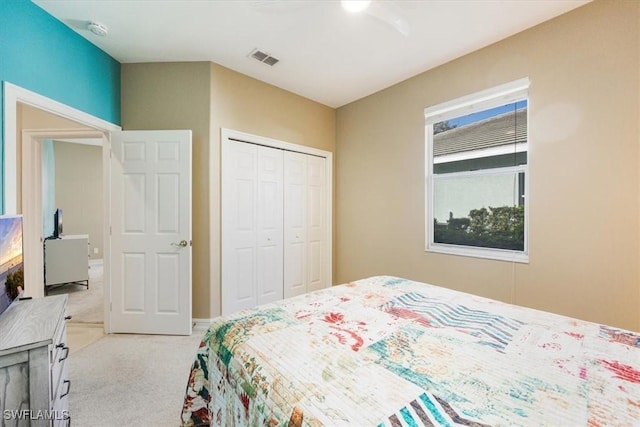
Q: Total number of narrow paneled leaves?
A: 4